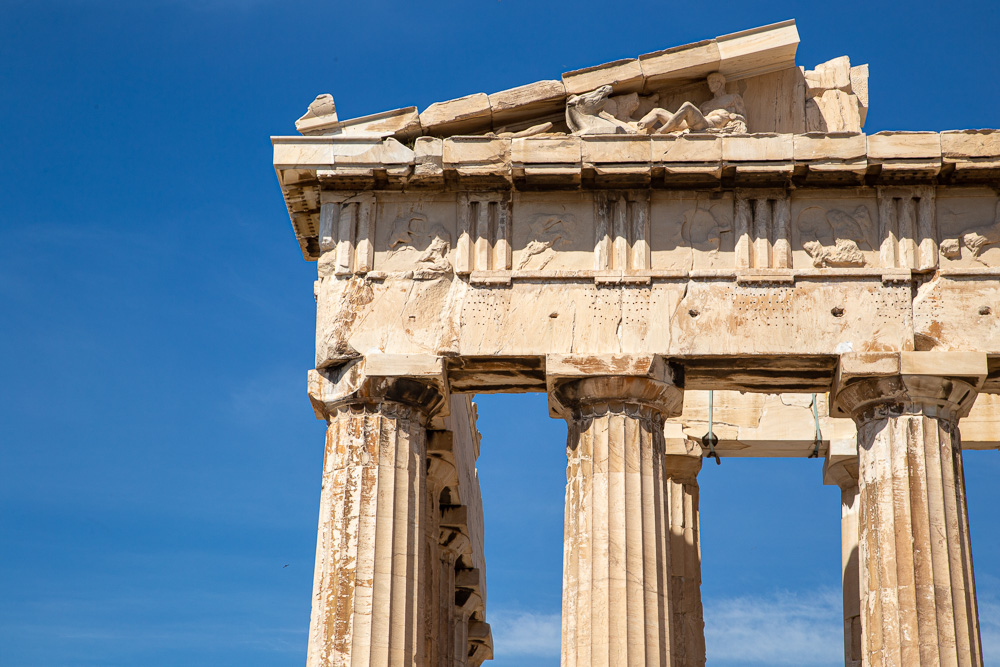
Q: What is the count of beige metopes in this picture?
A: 5